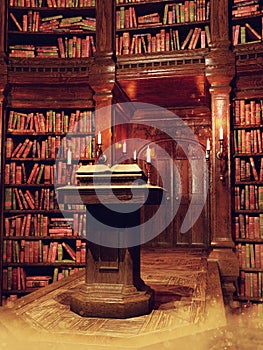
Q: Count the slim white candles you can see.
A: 7